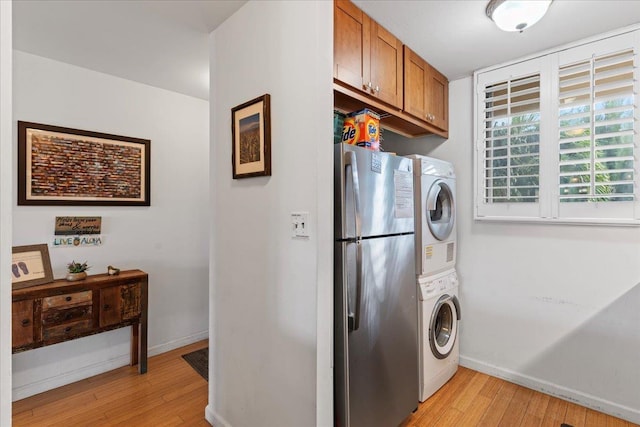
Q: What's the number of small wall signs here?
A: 2